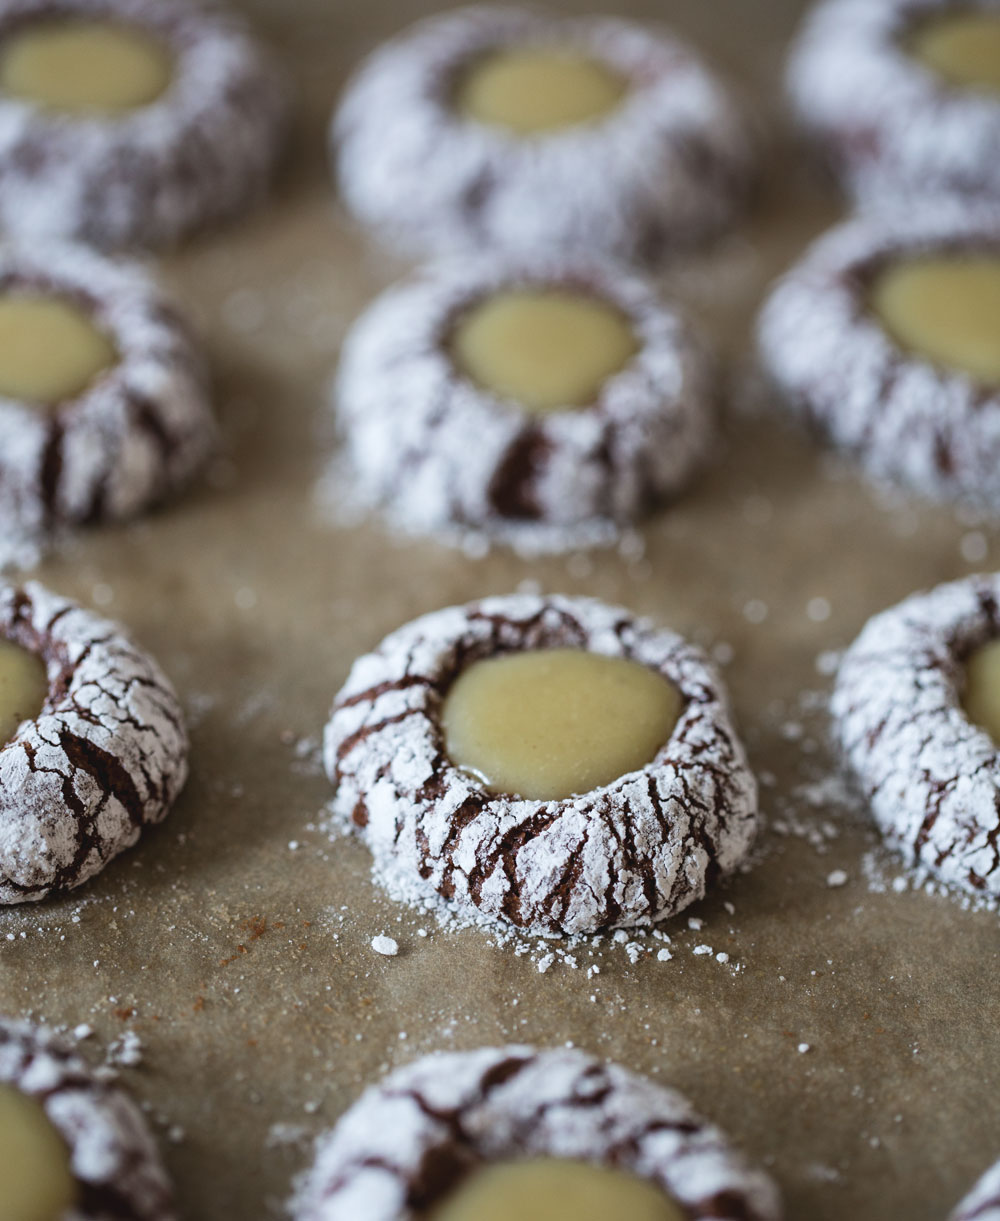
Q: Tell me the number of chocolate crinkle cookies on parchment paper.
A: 12